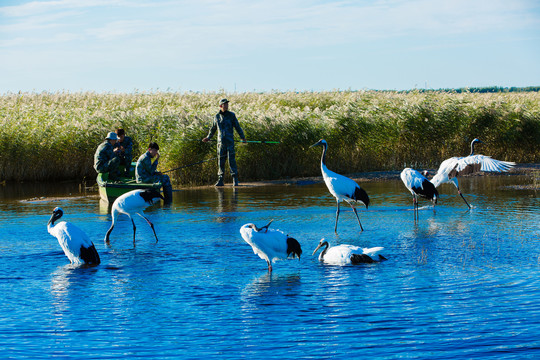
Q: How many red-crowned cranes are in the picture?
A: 7